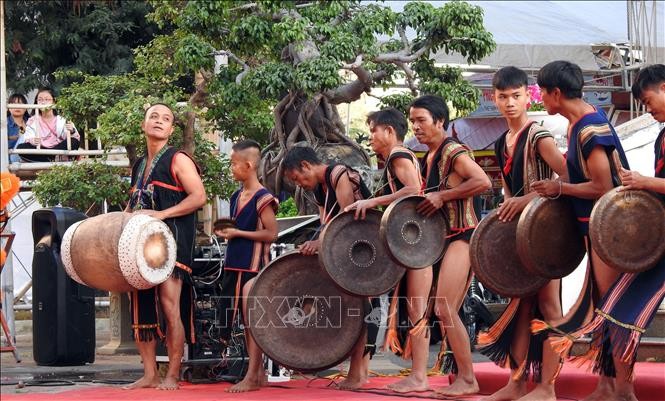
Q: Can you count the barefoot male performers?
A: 8